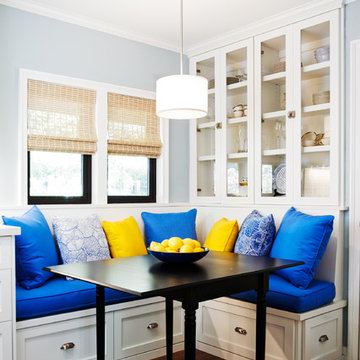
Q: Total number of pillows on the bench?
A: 7